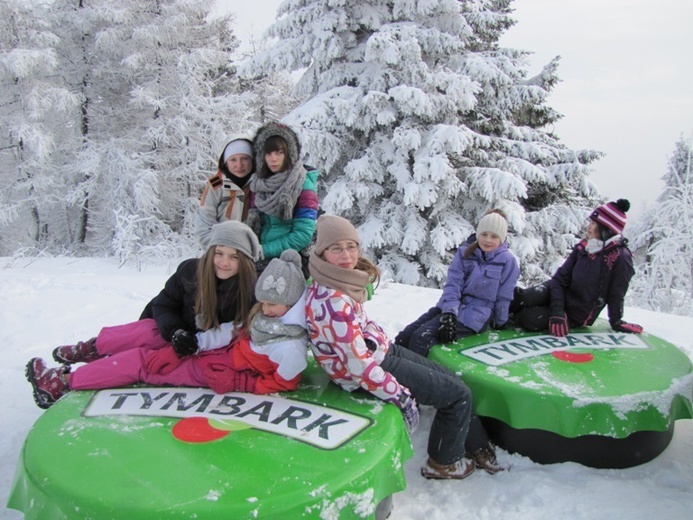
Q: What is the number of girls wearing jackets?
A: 7